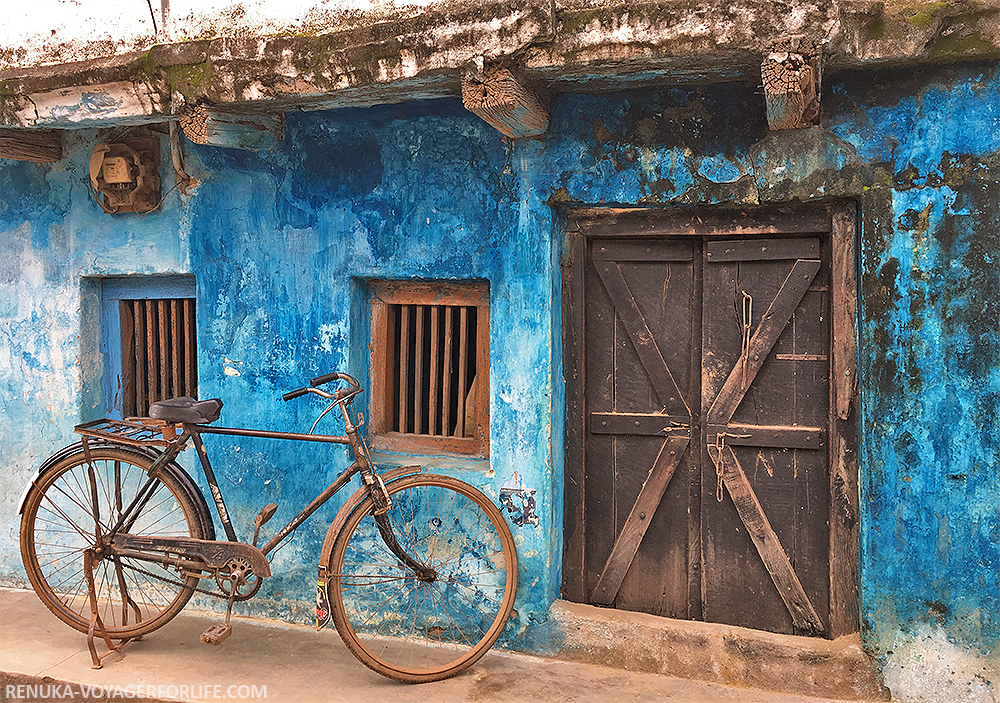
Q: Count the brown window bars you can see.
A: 10